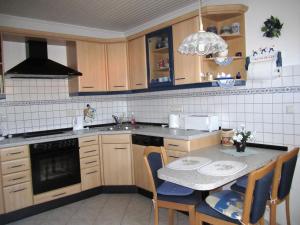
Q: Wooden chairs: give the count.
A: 3